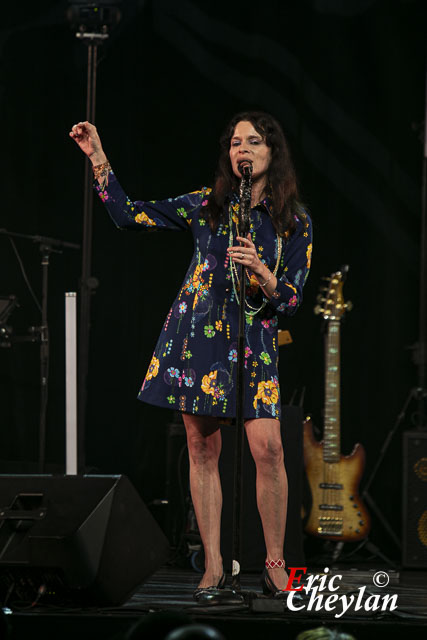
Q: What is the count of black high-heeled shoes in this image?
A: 2